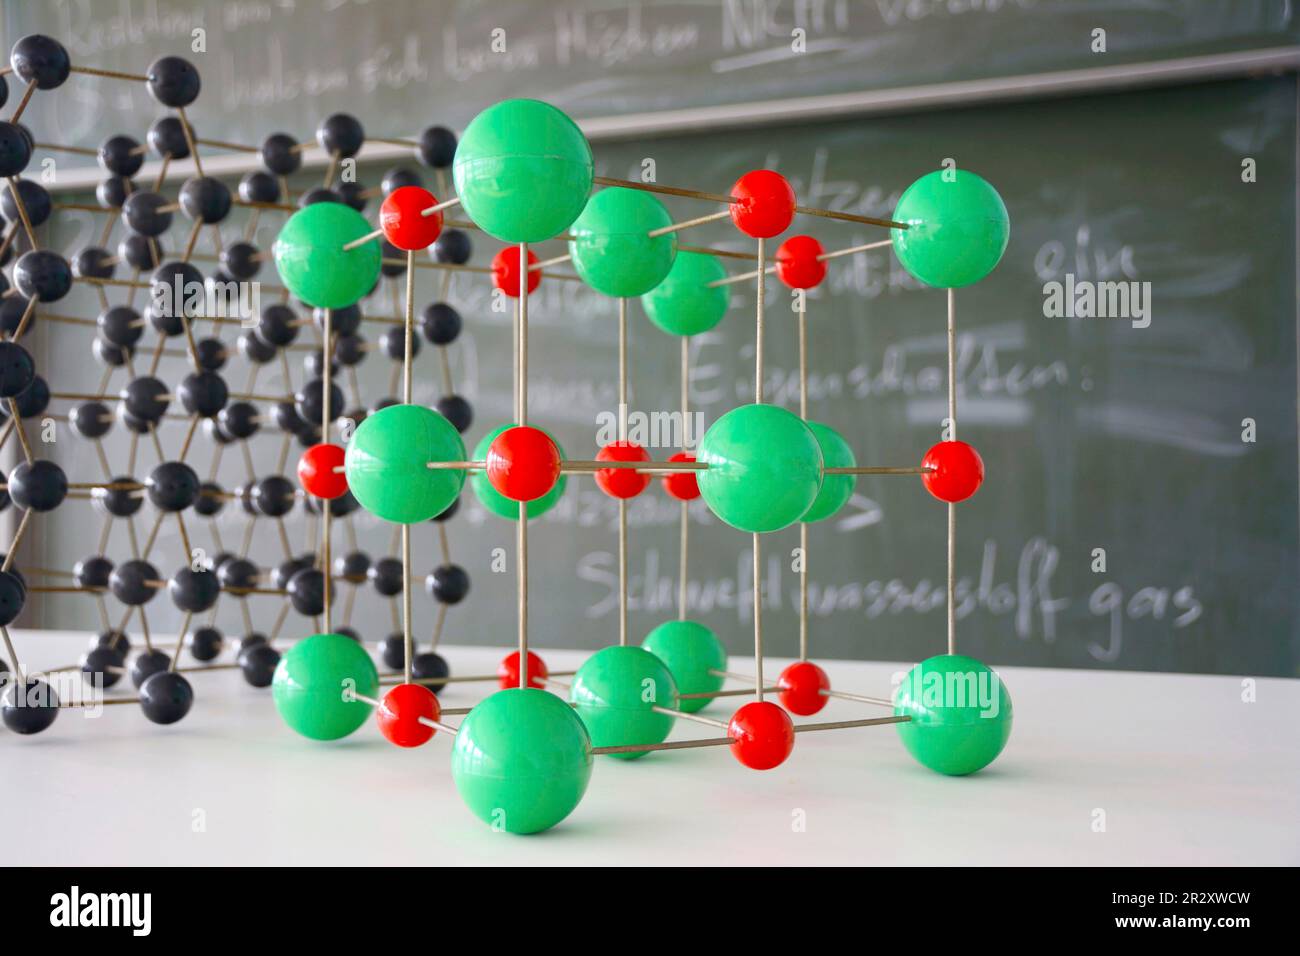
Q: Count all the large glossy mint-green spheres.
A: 14